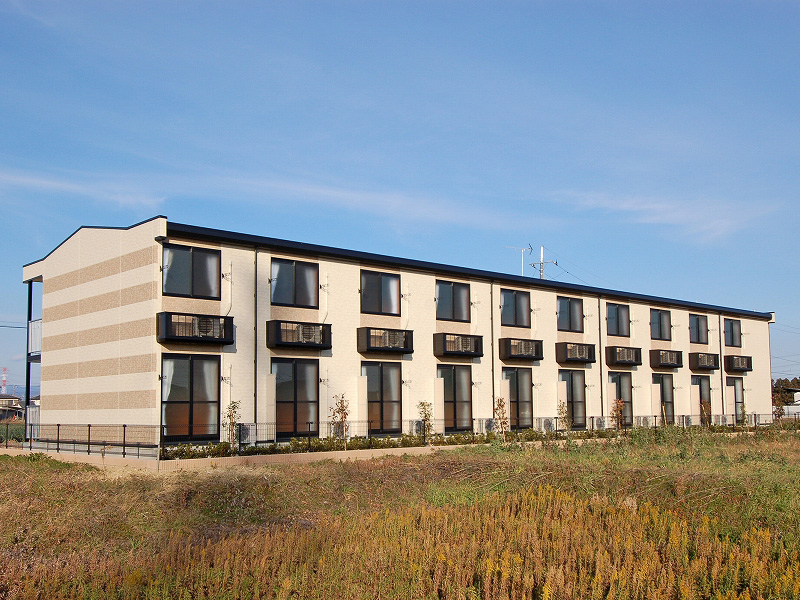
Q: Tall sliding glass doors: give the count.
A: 10